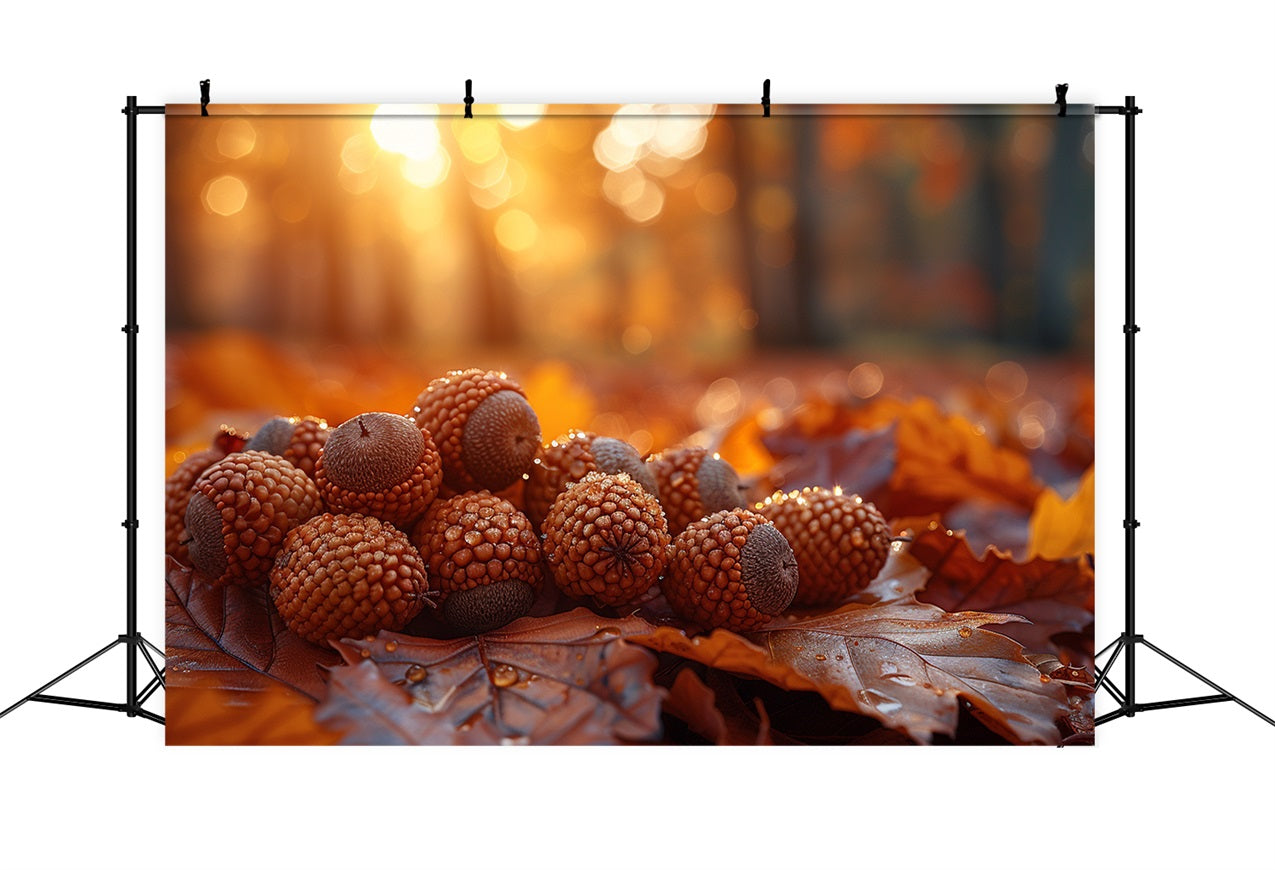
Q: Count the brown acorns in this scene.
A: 12